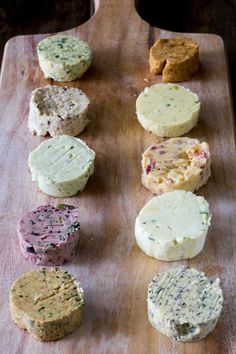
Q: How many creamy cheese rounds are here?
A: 10